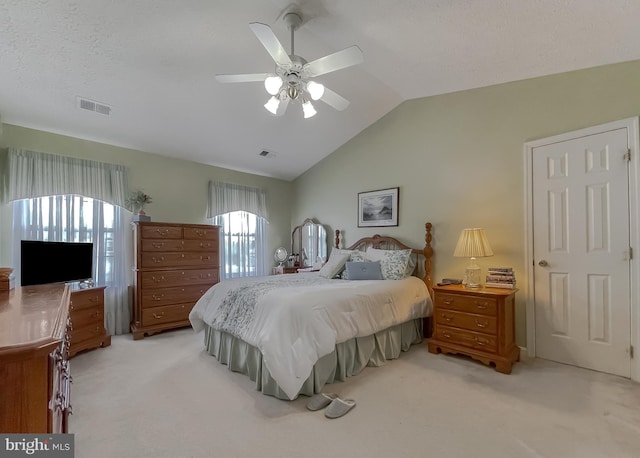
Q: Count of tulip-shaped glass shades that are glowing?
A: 4